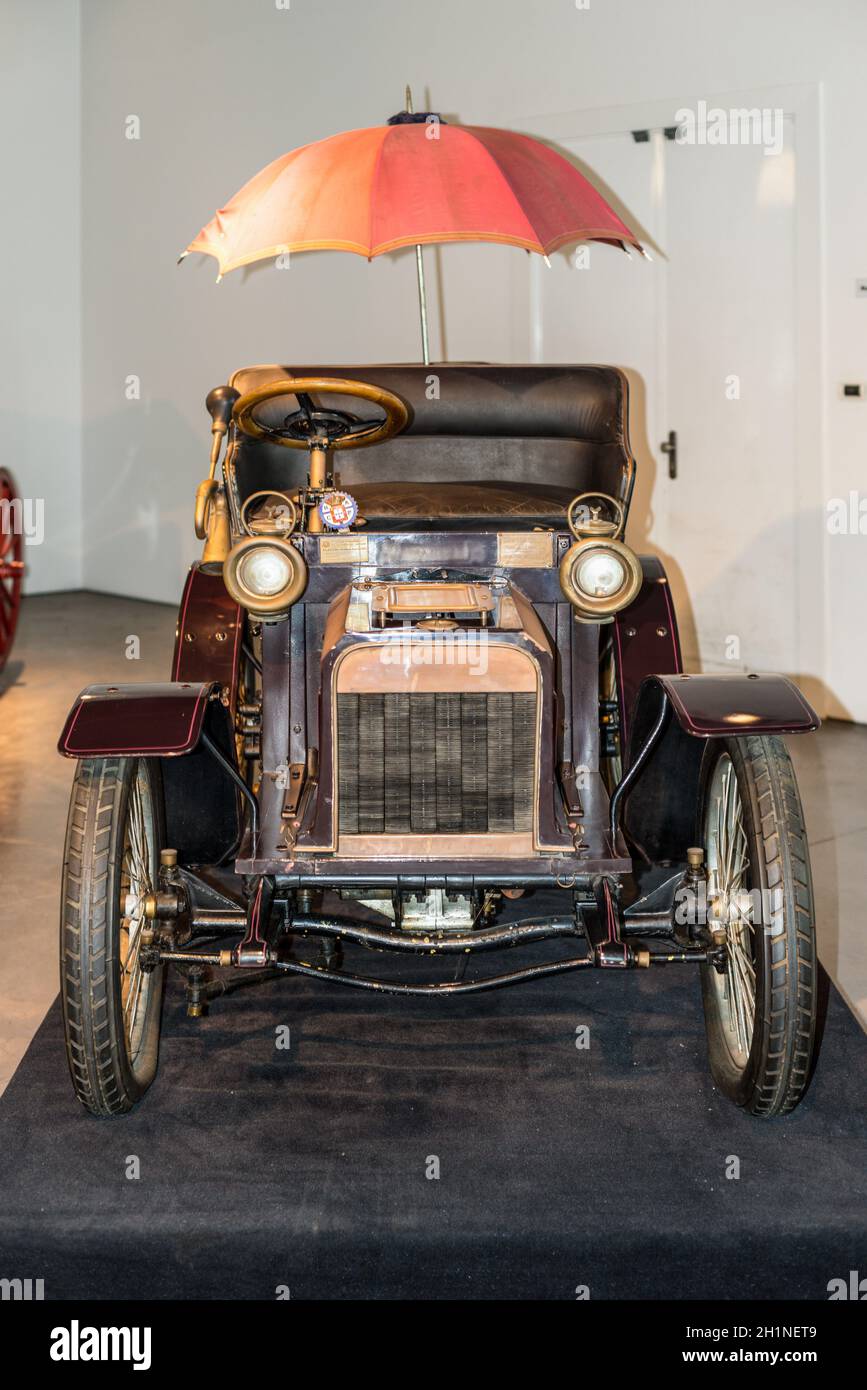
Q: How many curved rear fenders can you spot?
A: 2